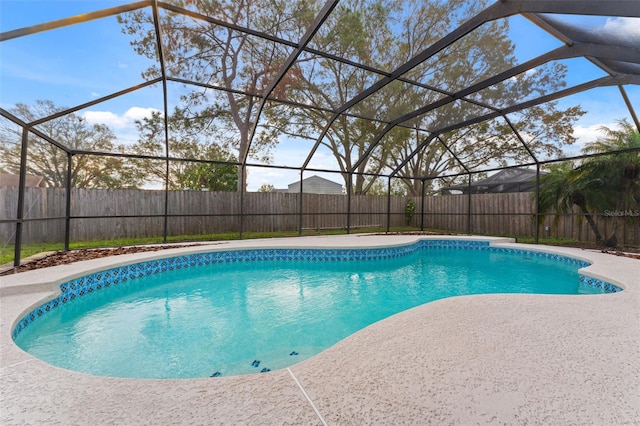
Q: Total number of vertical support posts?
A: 10